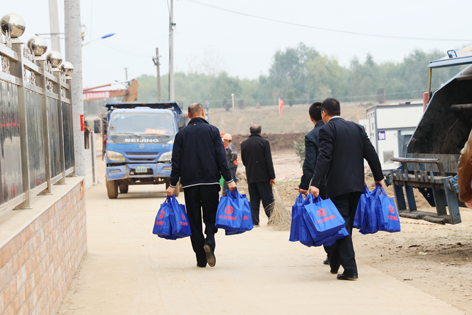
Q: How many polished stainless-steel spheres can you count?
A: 4